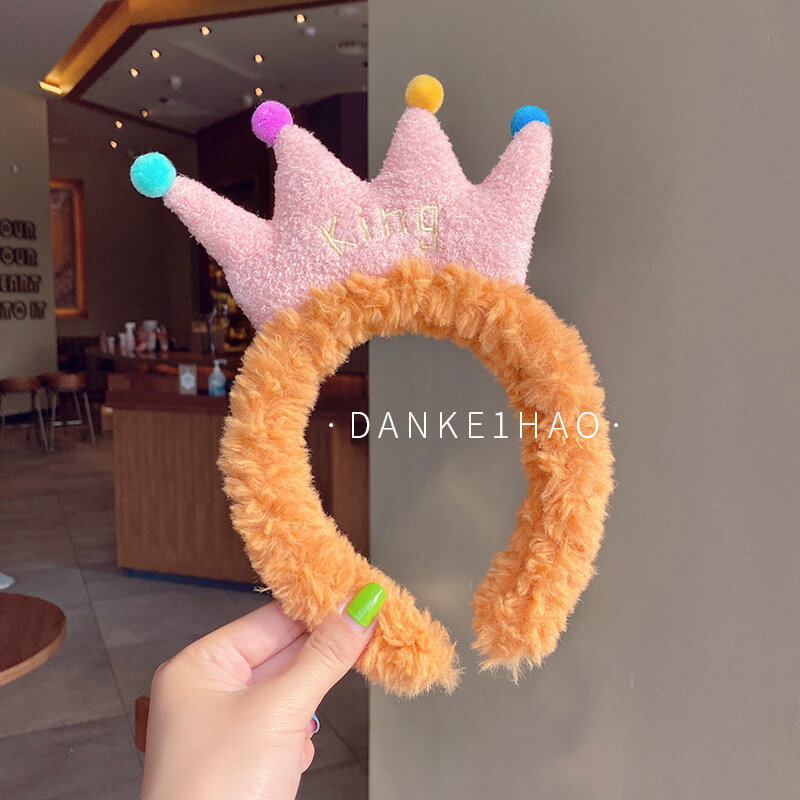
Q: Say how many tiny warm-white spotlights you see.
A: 9